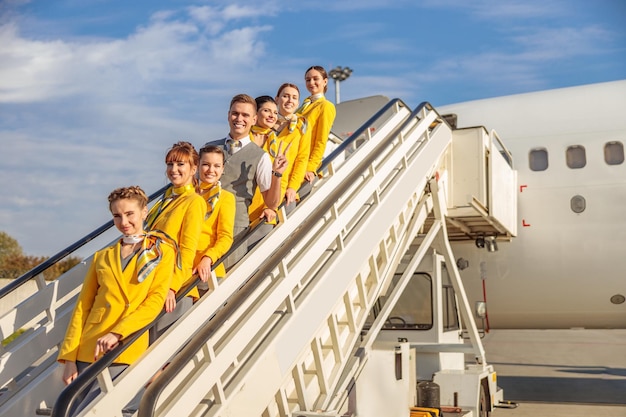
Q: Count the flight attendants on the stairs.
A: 7